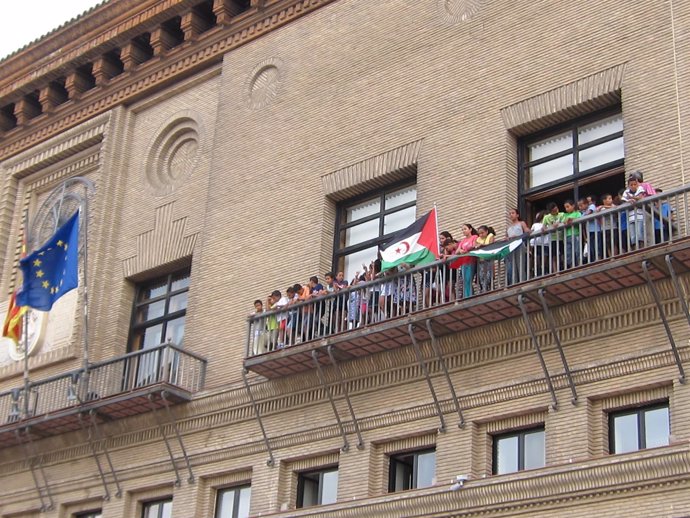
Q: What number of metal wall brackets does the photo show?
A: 15